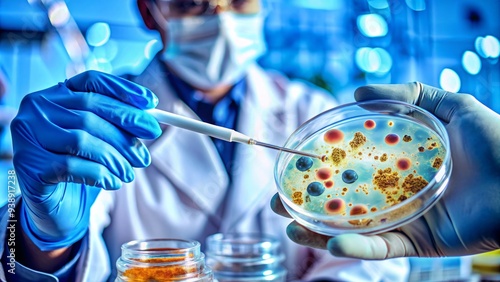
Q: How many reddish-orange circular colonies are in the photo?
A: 8